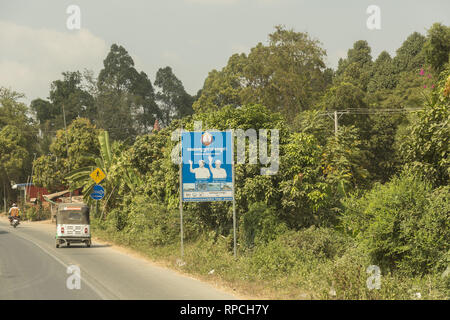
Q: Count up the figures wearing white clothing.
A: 2